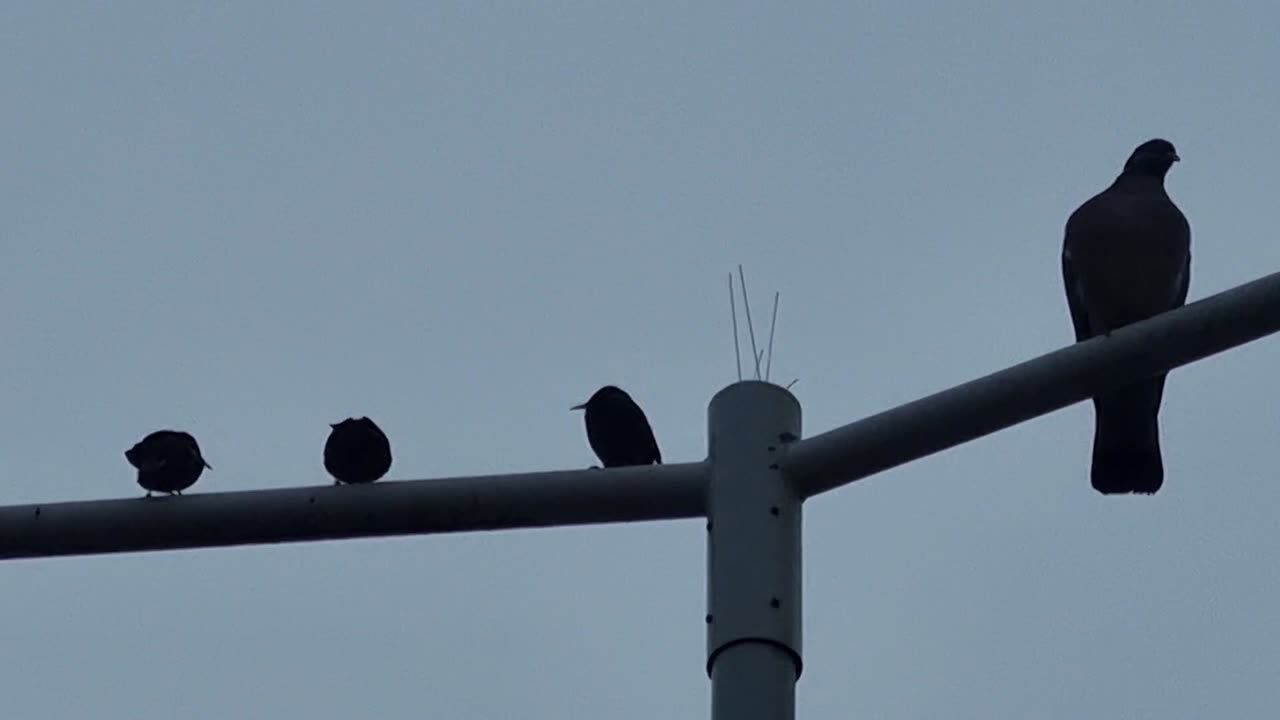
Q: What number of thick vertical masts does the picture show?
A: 1